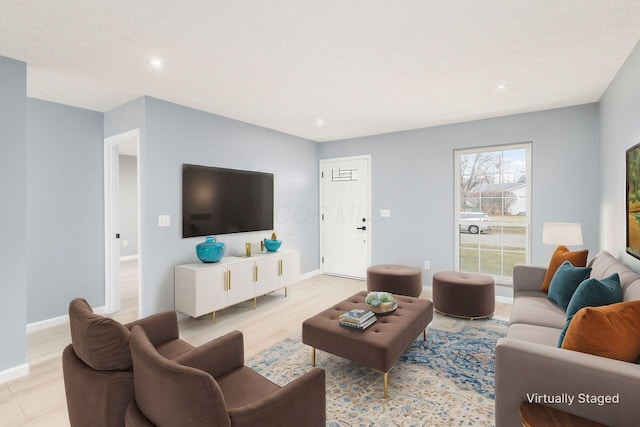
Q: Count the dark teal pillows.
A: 2